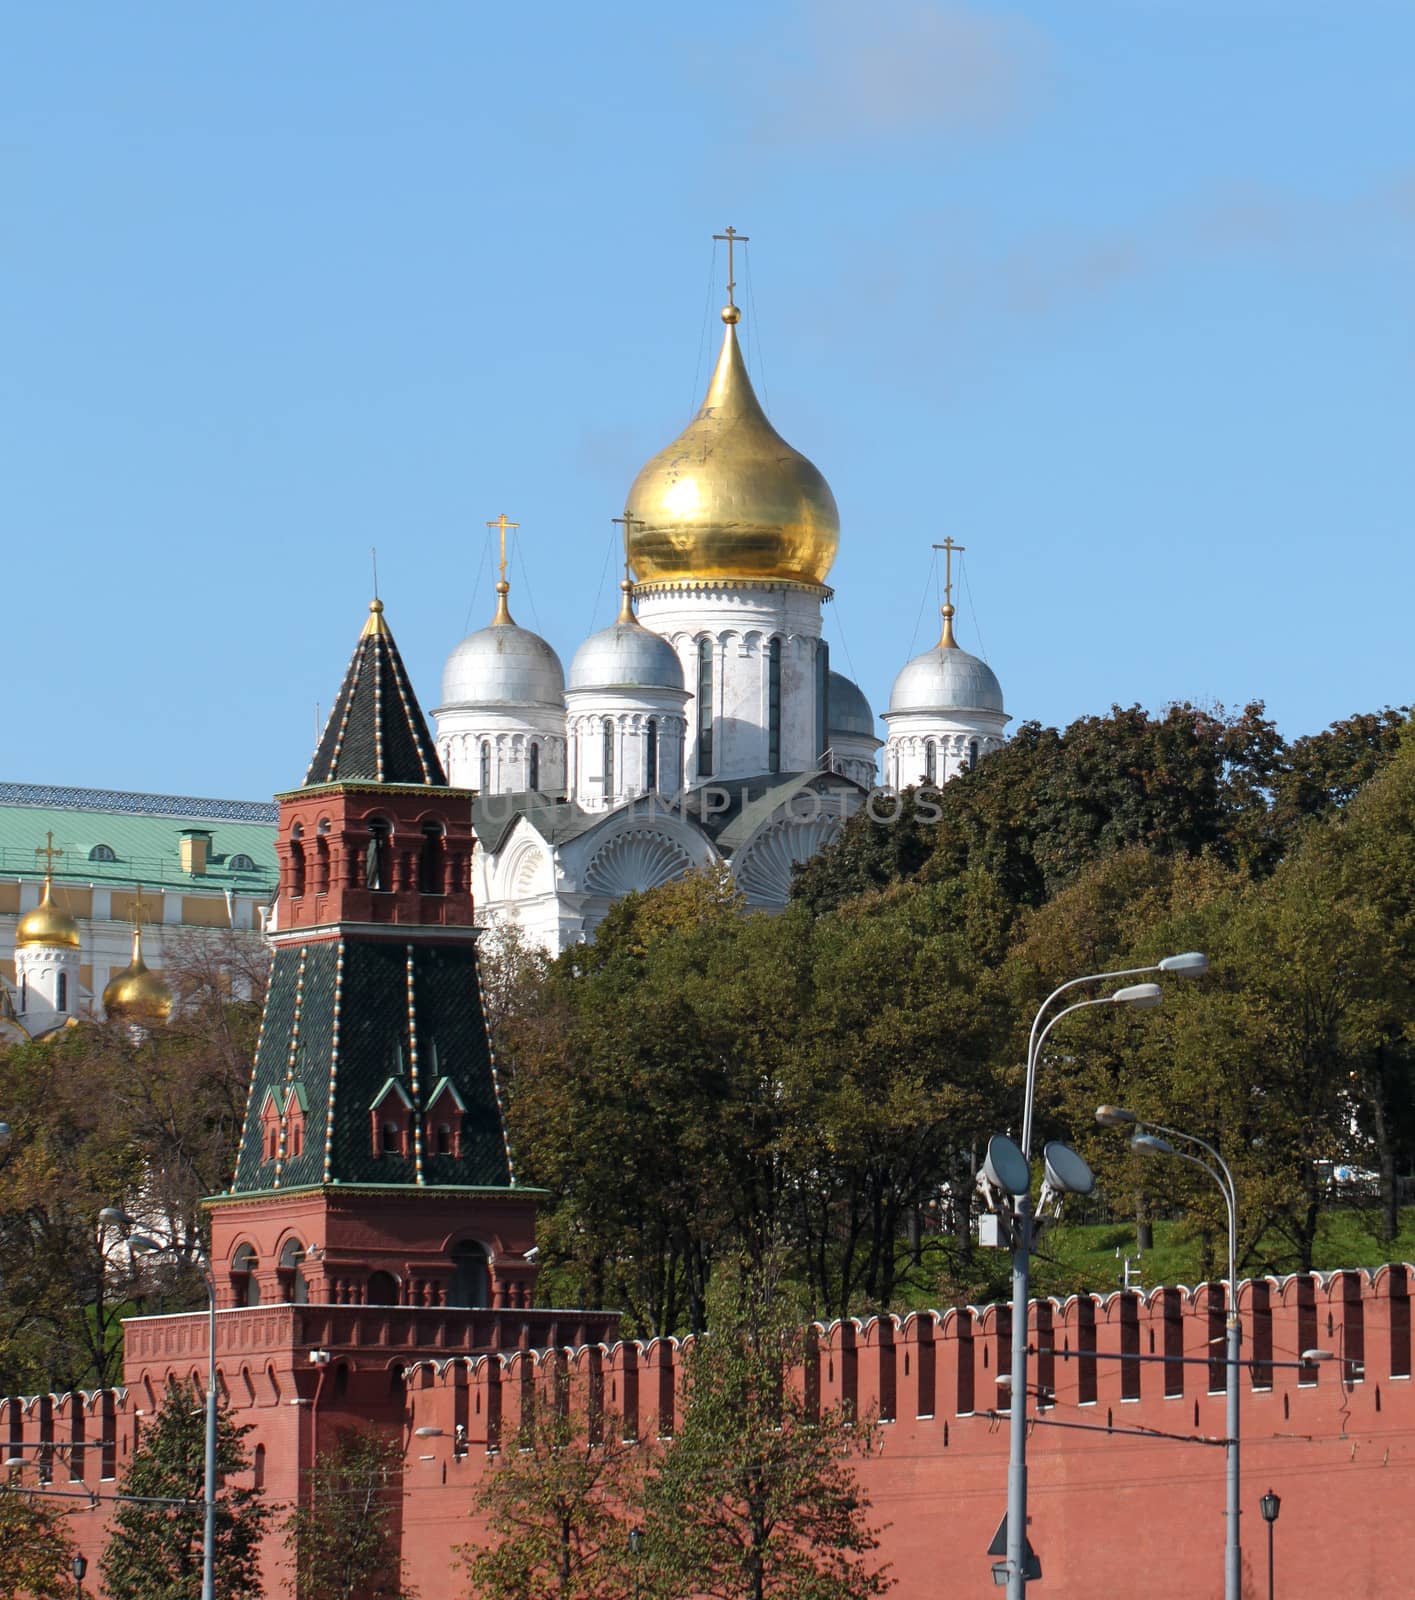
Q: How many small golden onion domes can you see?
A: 2